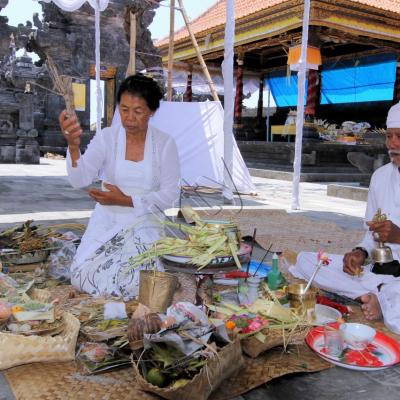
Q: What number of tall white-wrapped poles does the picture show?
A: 3